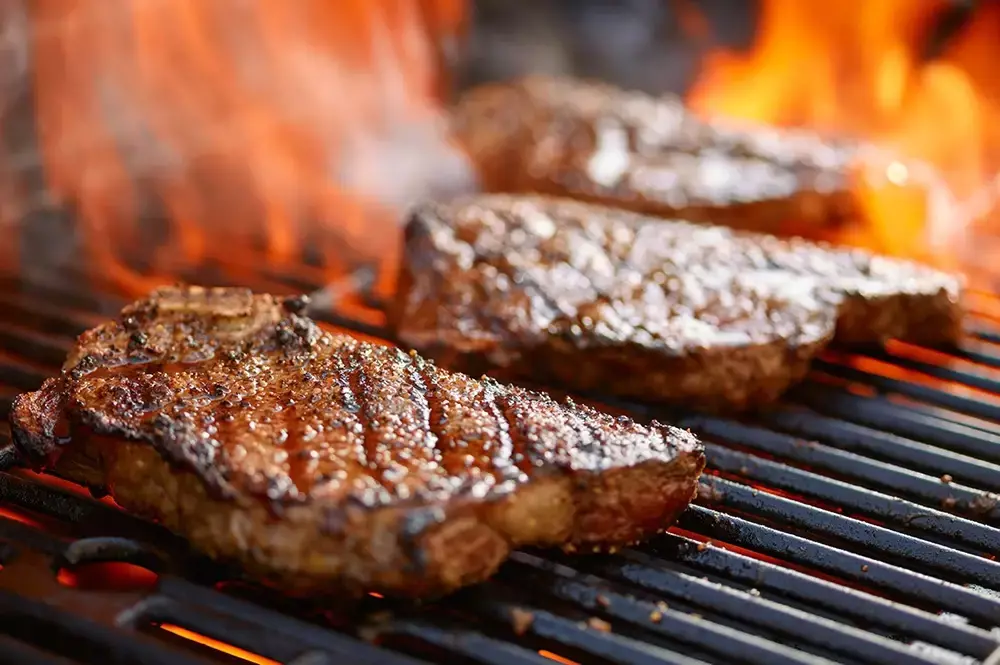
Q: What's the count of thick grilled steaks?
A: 3